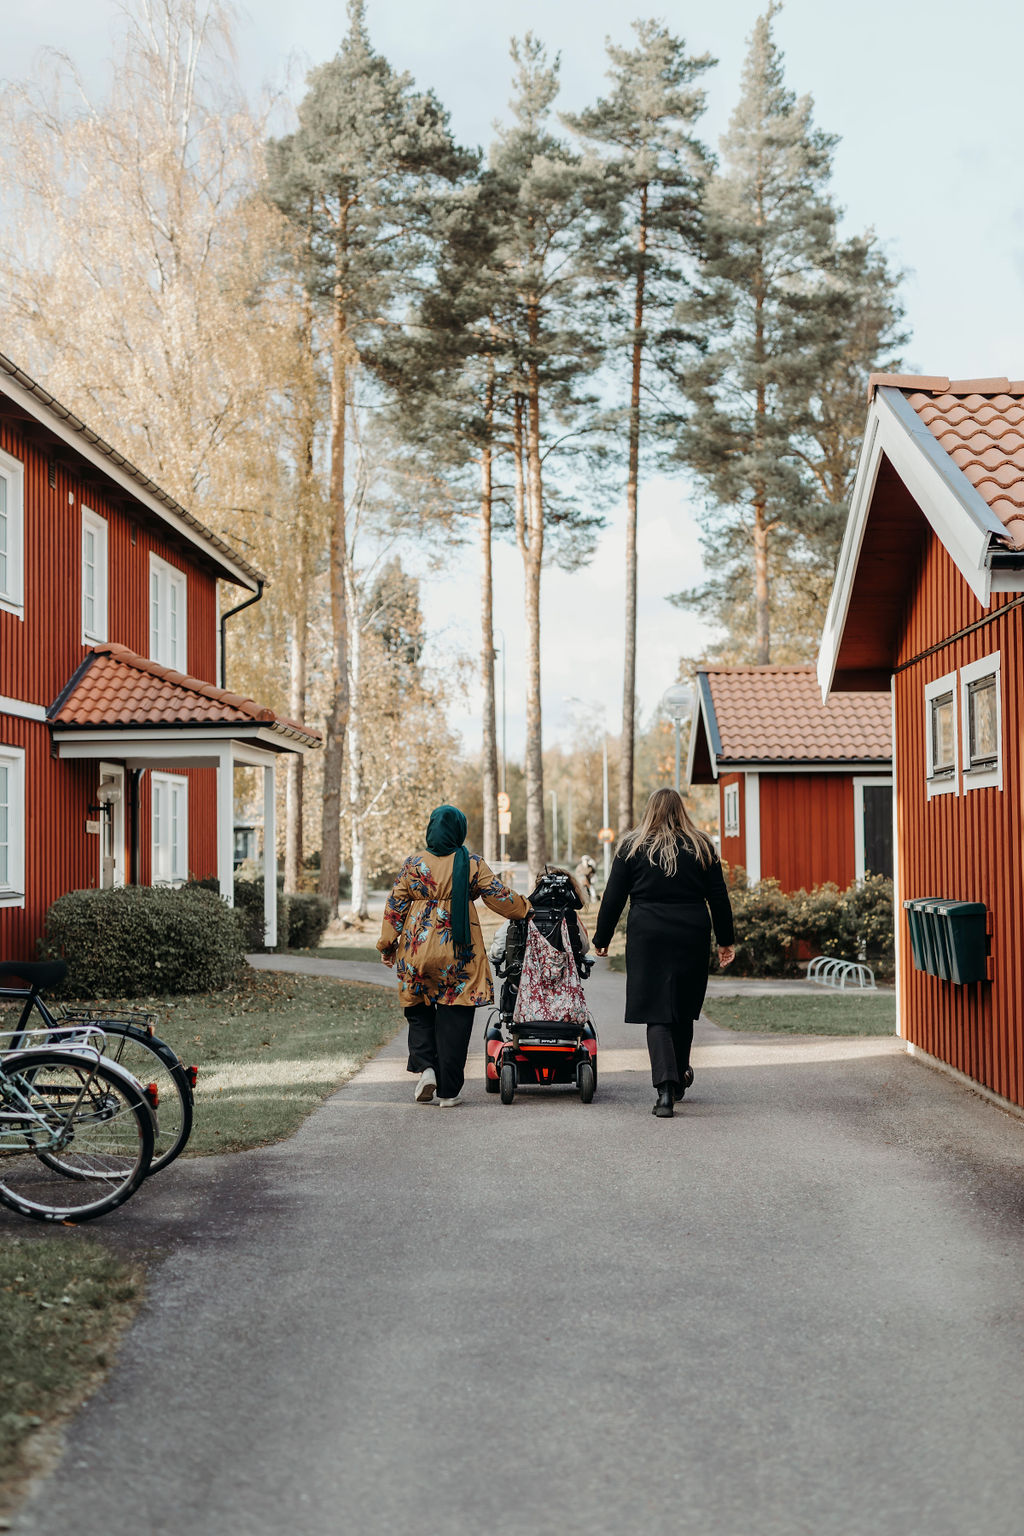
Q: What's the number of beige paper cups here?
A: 0